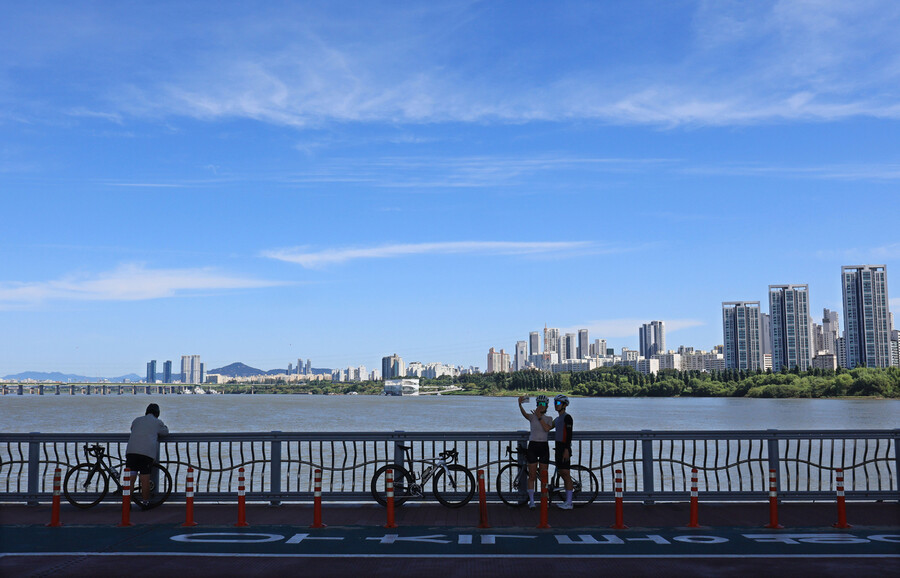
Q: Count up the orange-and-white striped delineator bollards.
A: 12